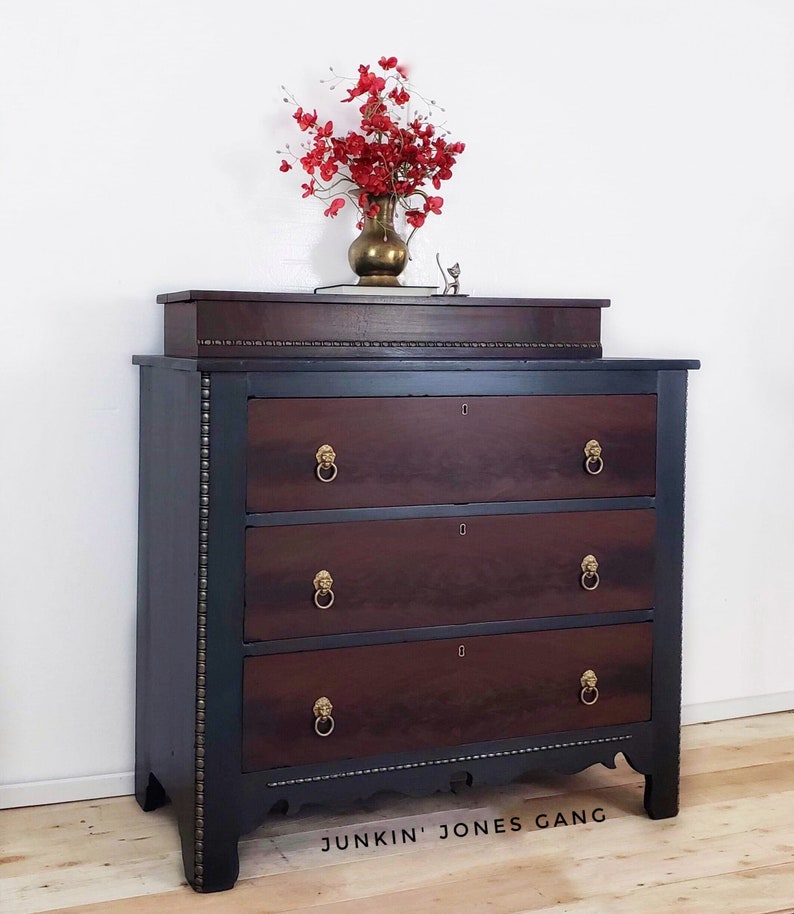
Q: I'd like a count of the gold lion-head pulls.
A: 6